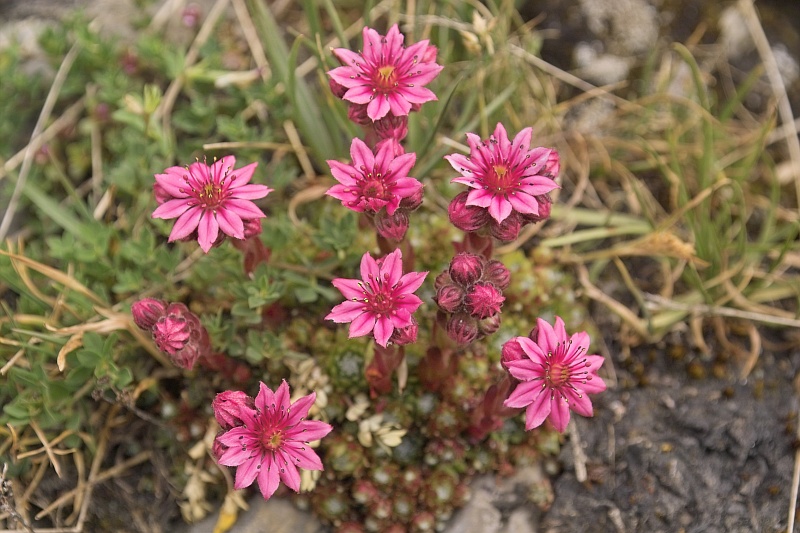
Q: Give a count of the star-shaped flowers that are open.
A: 7